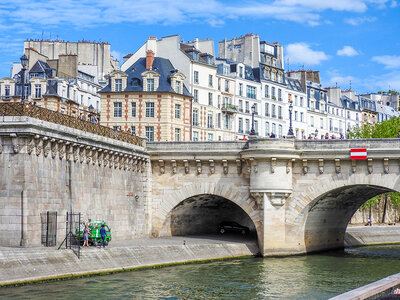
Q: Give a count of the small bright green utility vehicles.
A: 1